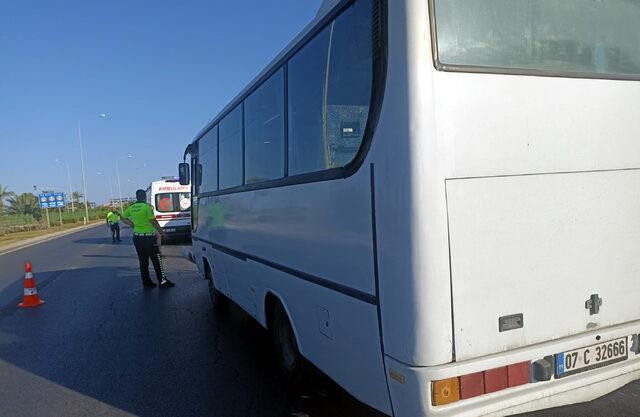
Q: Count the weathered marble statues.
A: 0